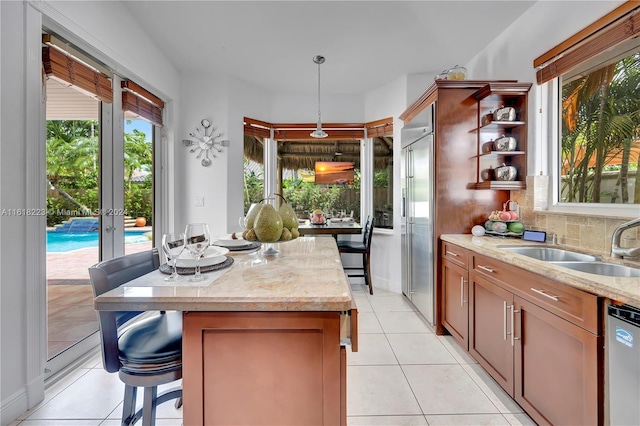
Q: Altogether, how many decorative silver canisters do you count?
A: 3